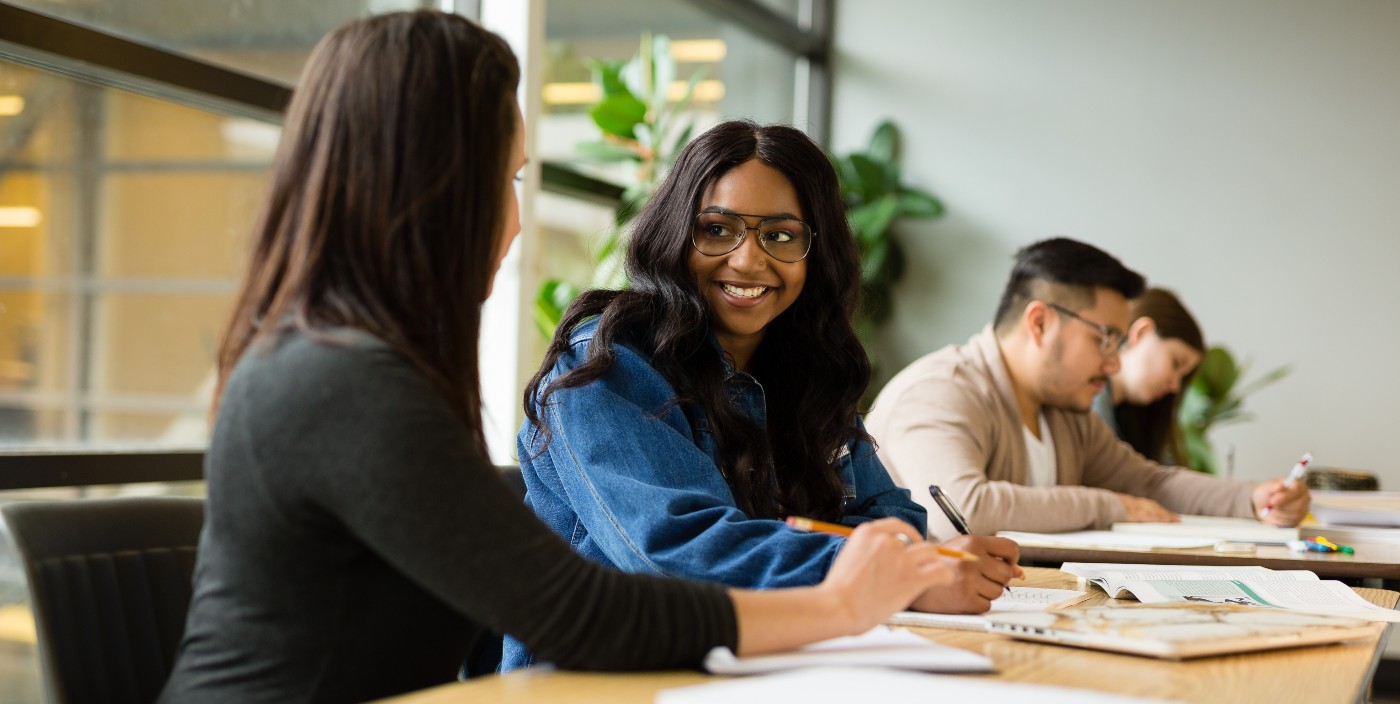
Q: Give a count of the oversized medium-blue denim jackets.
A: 1